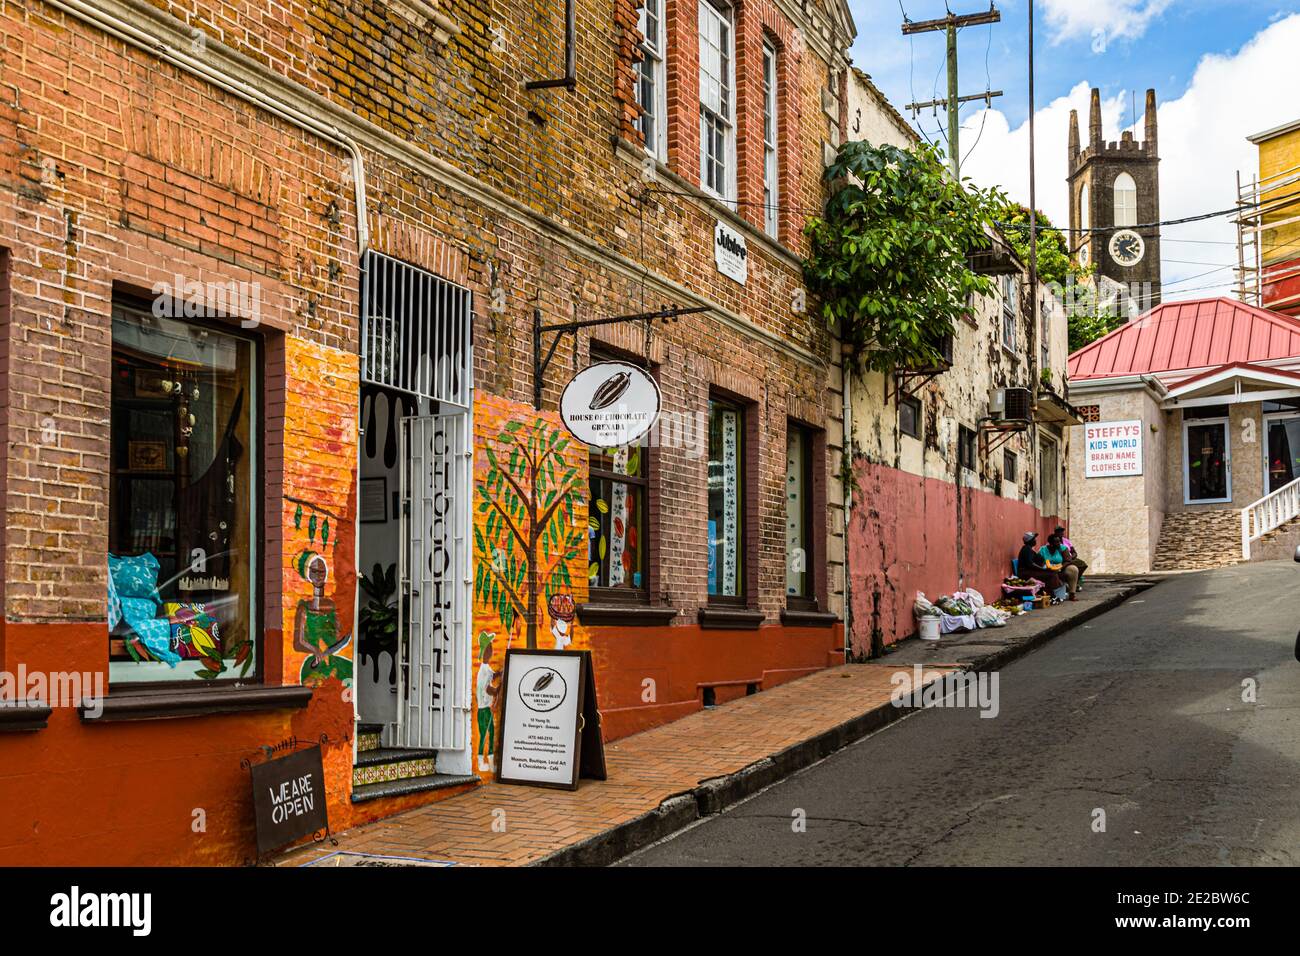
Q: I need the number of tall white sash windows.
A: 3